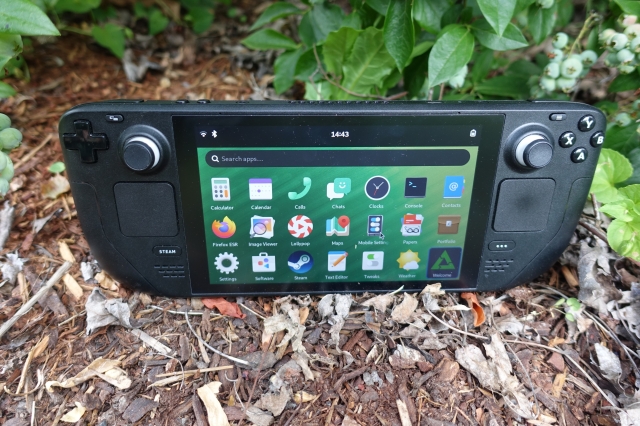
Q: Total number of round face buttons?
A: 4